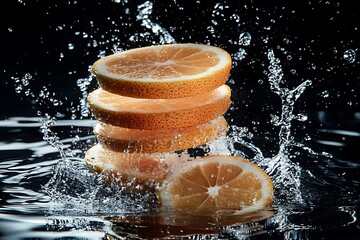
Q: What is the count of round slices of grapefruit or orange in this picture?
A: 5